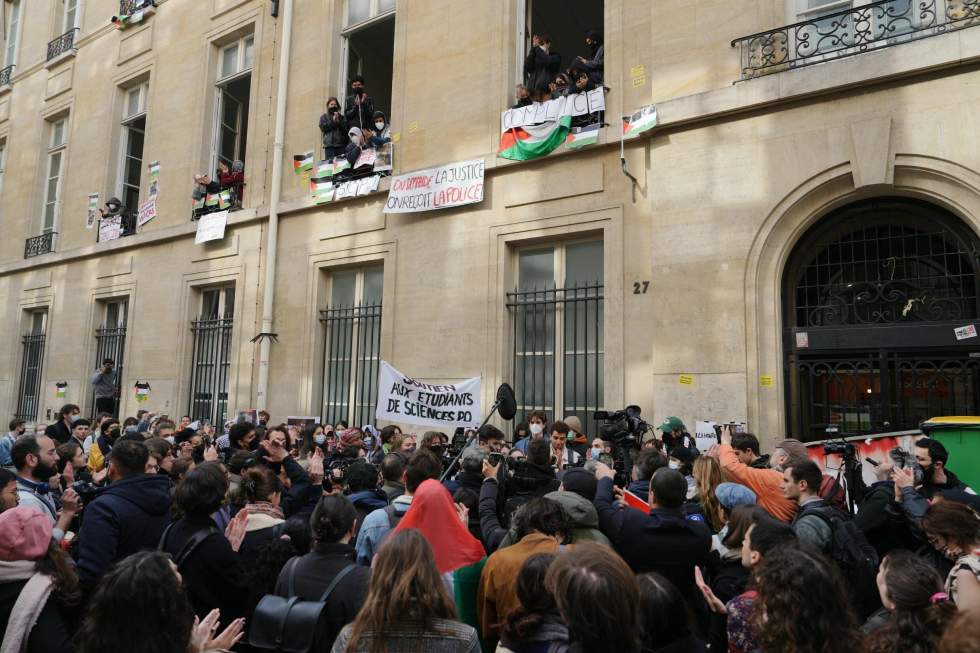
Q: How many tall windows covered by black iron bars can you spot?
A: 5